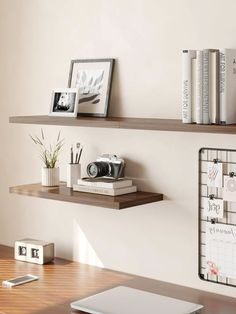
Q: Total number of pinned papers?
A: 4